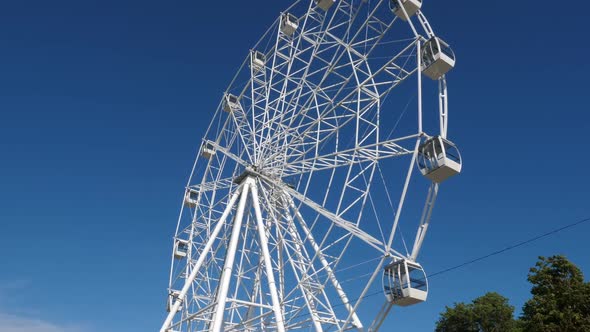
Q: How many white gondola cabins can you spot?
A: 12